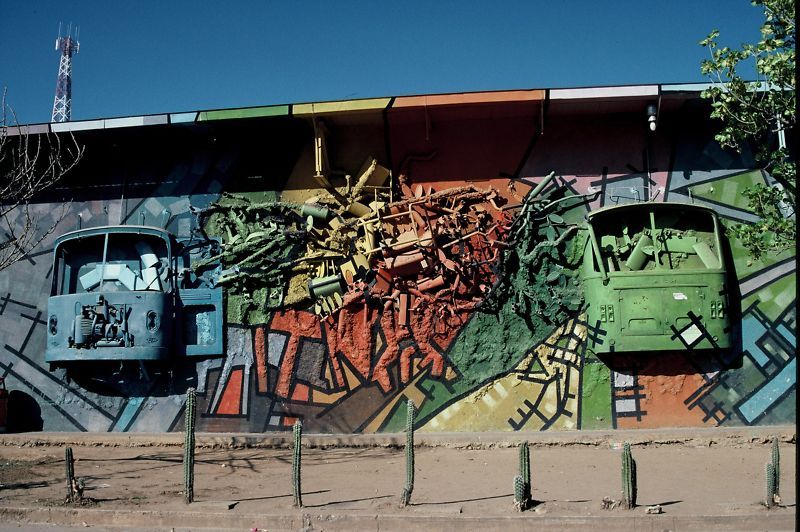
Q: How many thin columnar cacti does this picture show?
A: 7